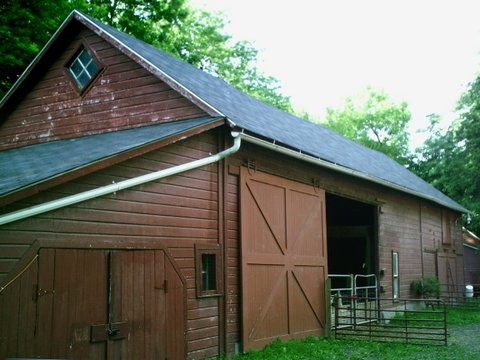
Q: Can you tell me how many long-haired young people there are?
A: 0